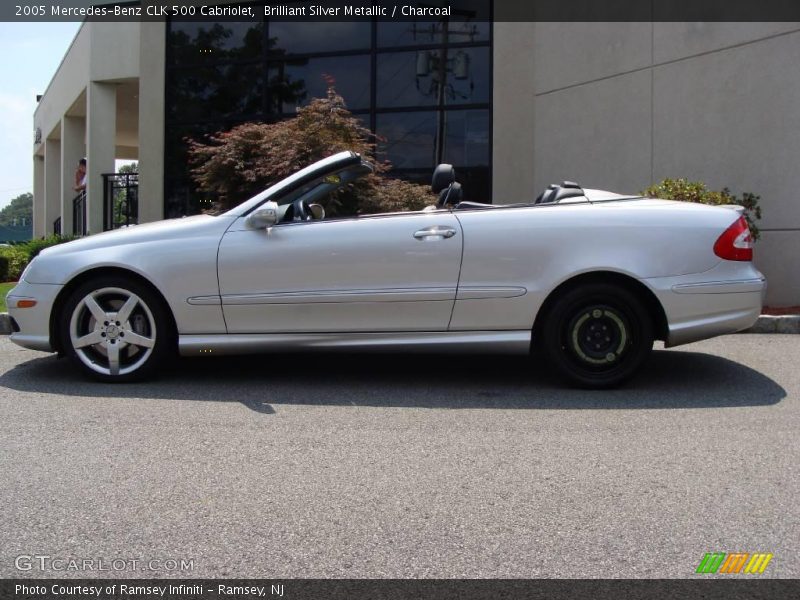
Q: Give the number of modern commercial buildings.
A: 1